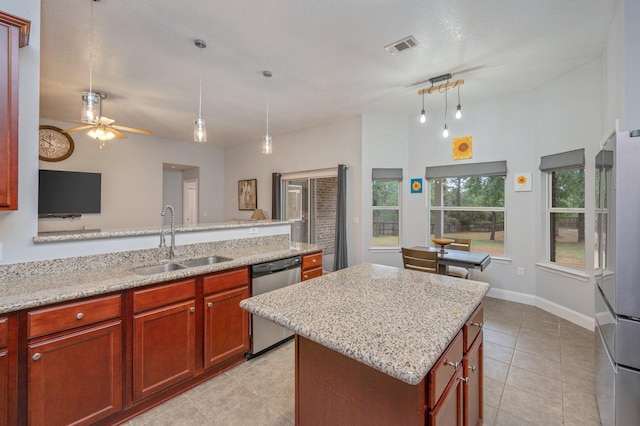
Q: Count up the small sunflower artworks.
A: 3